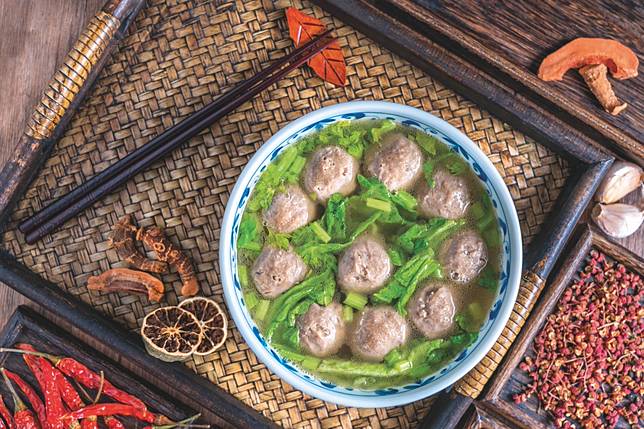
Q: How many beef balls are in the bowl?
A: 10